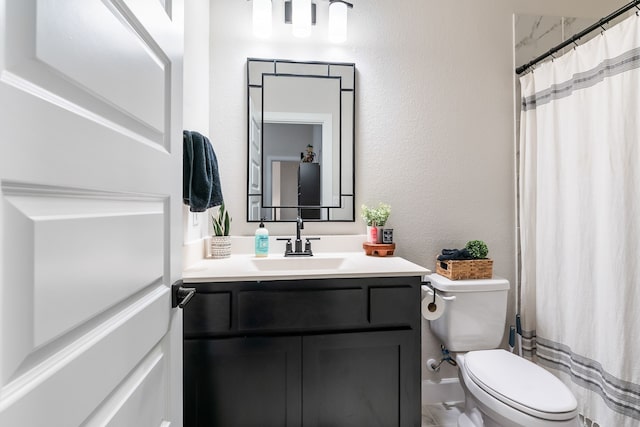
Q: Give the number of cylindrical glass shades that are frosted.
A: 3